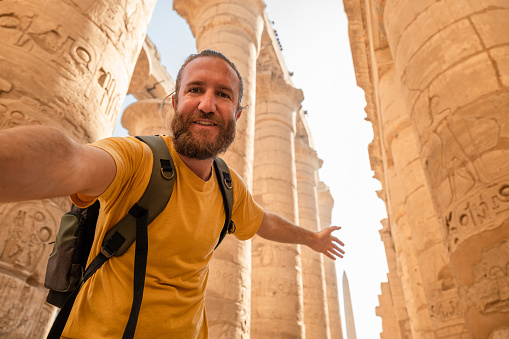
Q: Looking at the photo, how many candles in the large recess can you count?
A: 0